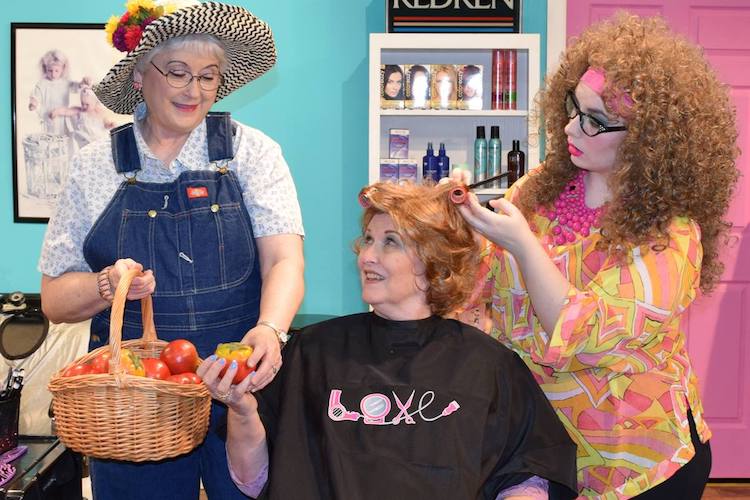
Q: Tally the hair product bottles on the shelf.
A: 7